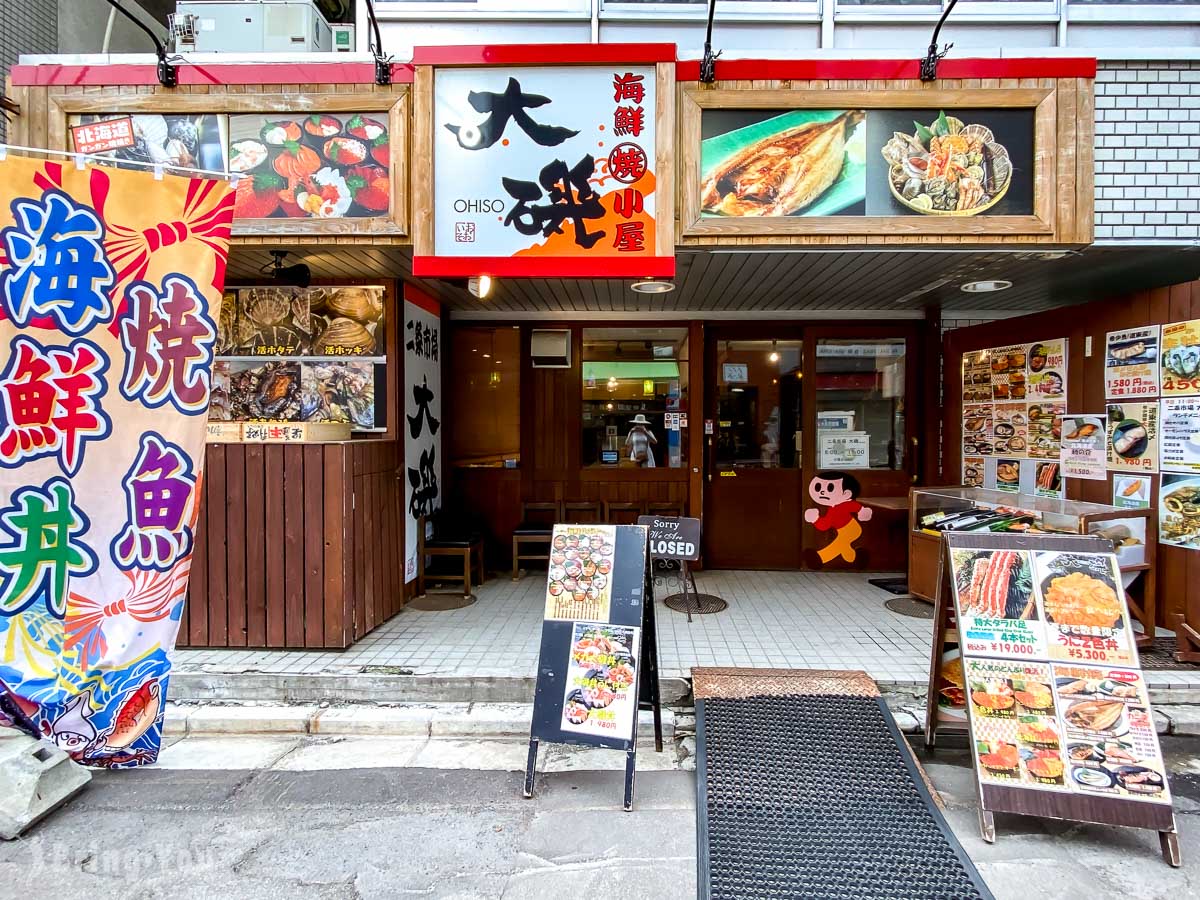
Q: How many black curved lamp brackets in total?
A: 4